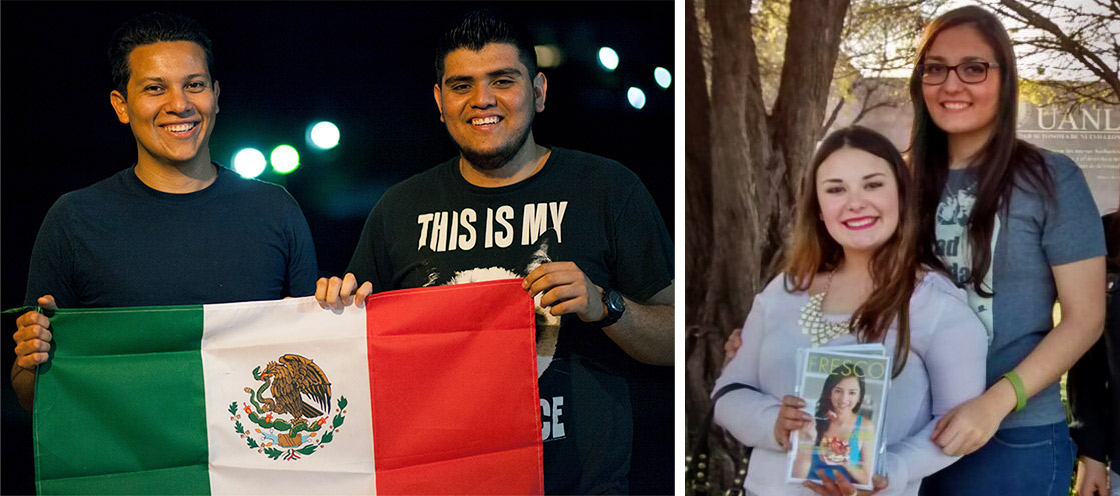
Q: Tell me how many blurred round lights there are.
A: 6